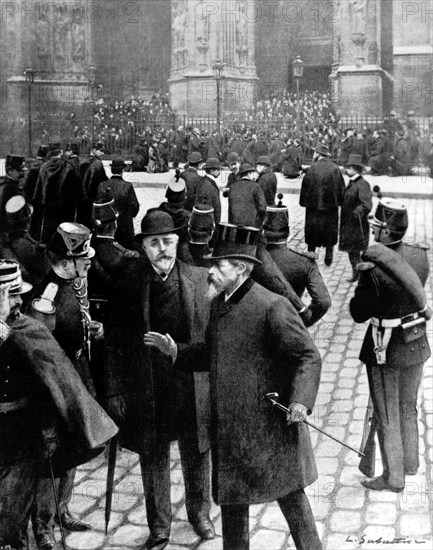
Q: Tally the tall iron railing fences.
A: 1